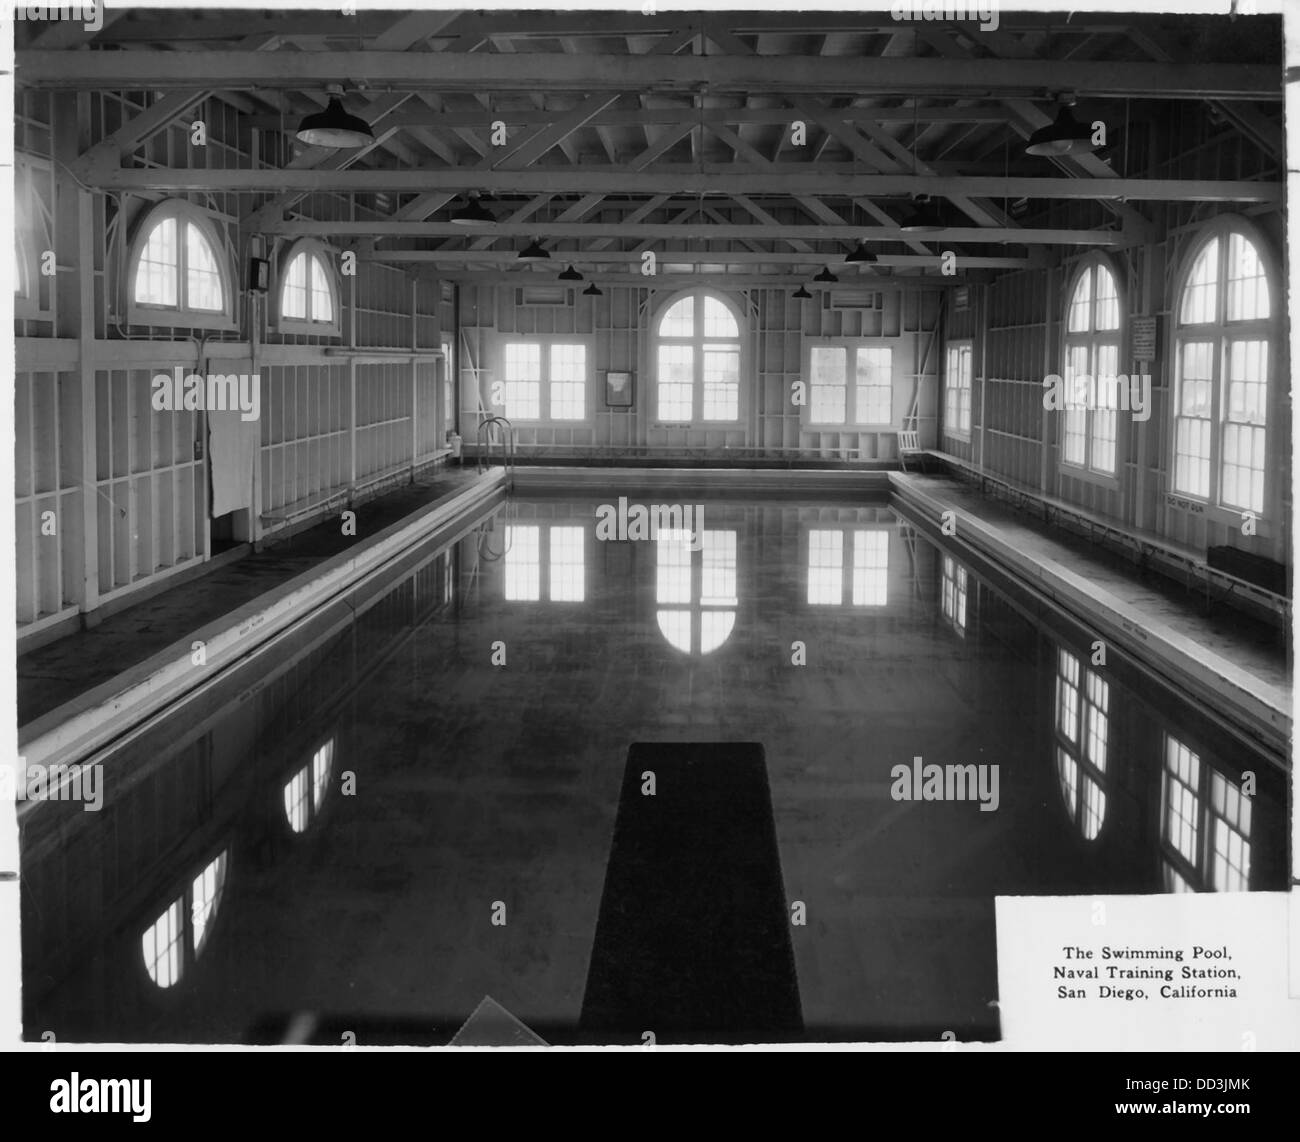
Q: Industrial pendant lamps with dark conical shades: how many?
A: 10